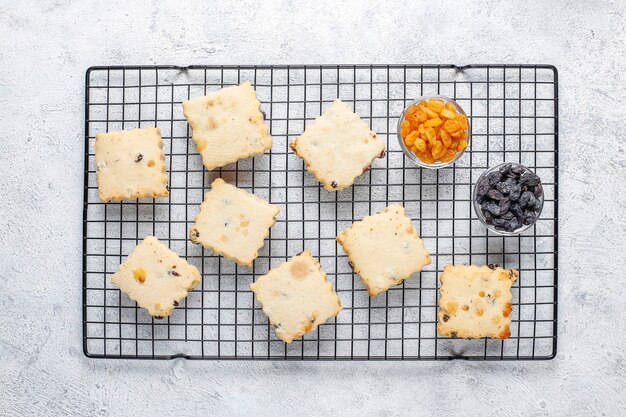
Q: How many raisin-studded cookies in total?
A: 8